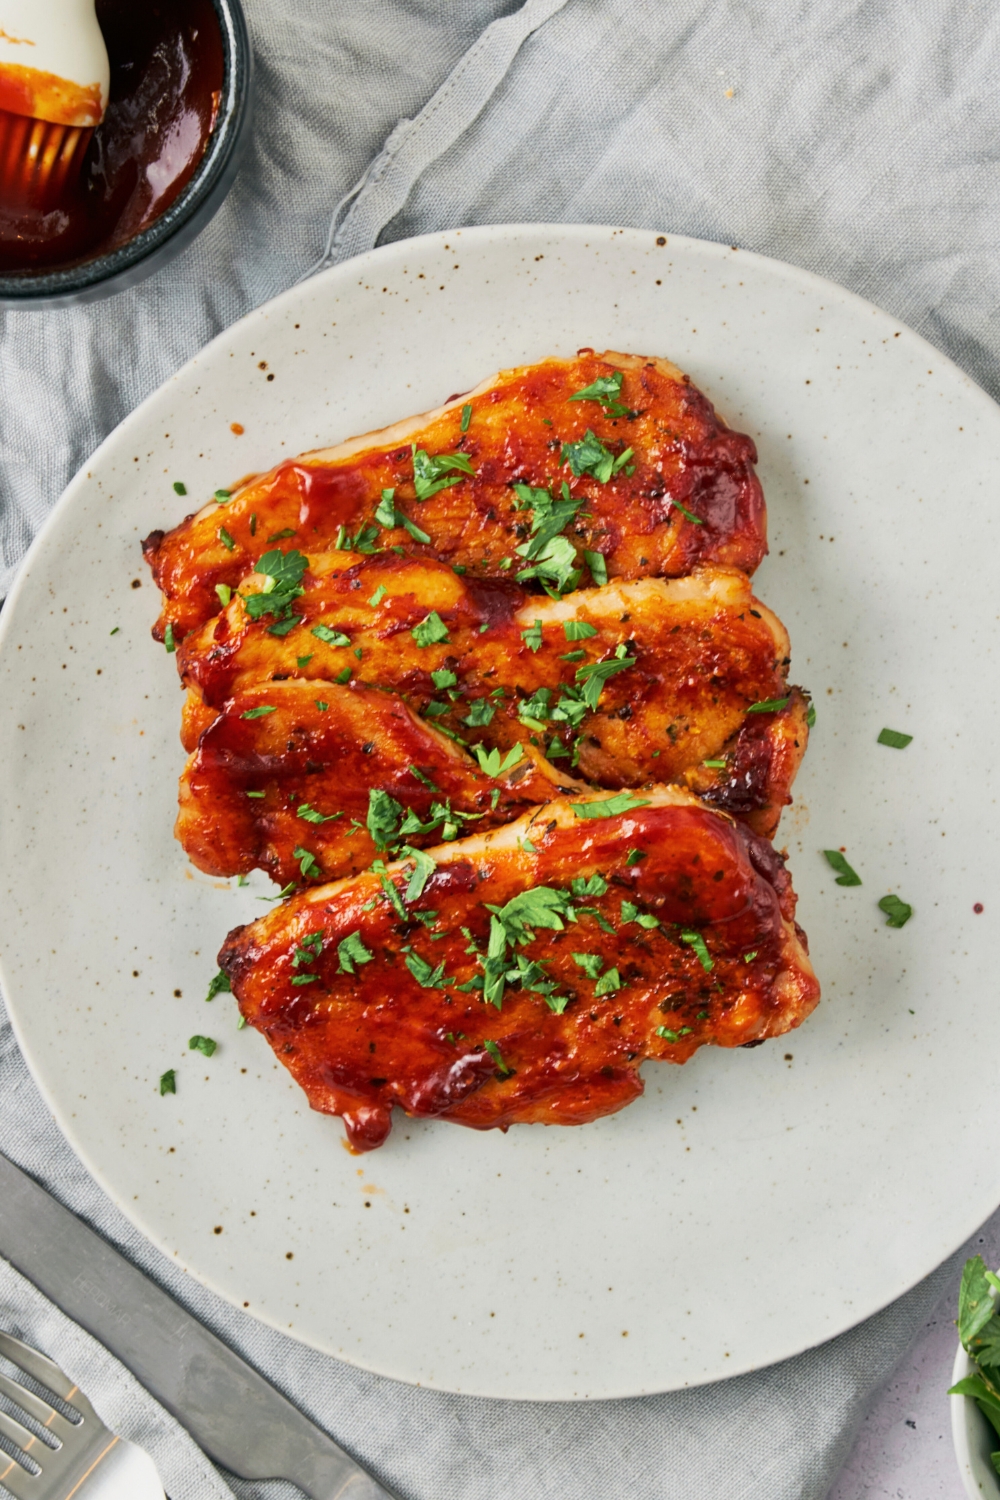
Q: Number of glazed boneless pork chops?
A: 4